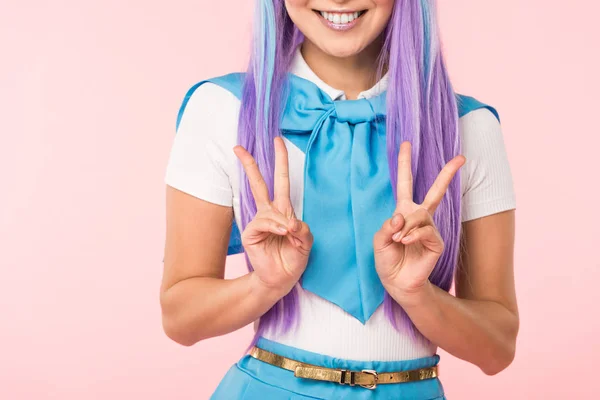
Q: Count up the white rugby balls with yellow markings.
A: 0